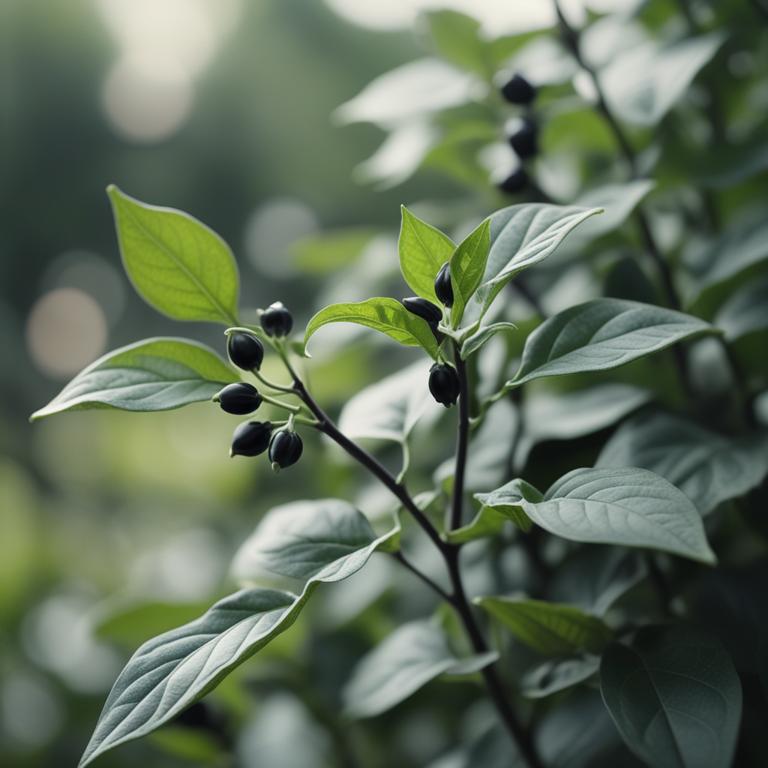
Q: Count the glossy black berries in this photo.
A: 11